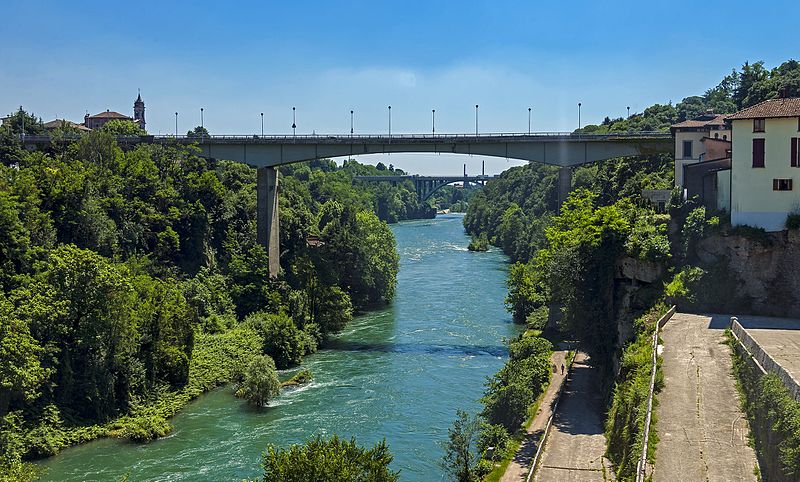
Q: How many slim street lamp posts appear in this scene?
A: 11